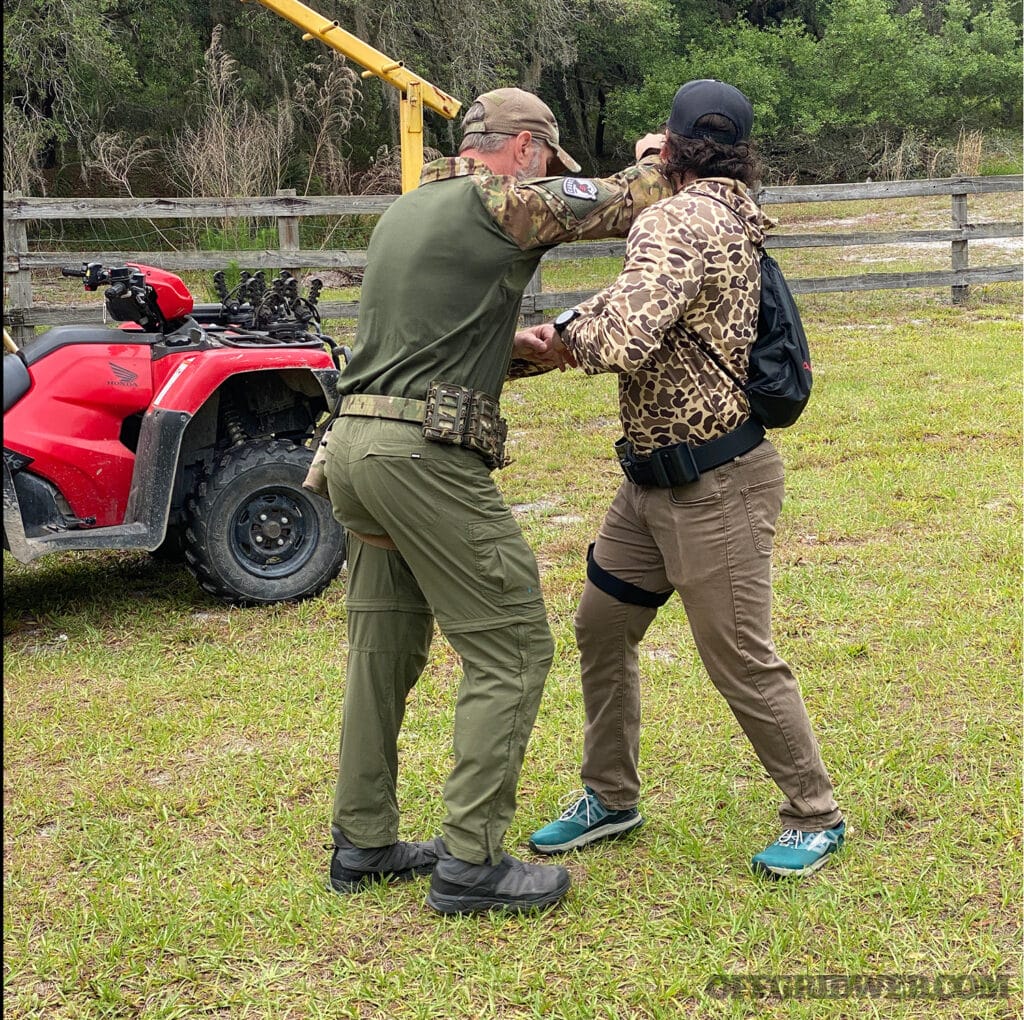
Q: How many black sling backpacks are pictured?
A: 1